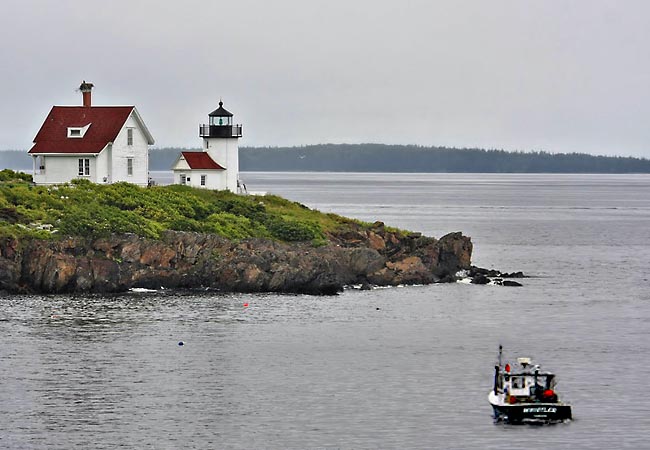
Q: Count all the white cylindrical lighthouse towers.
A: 1